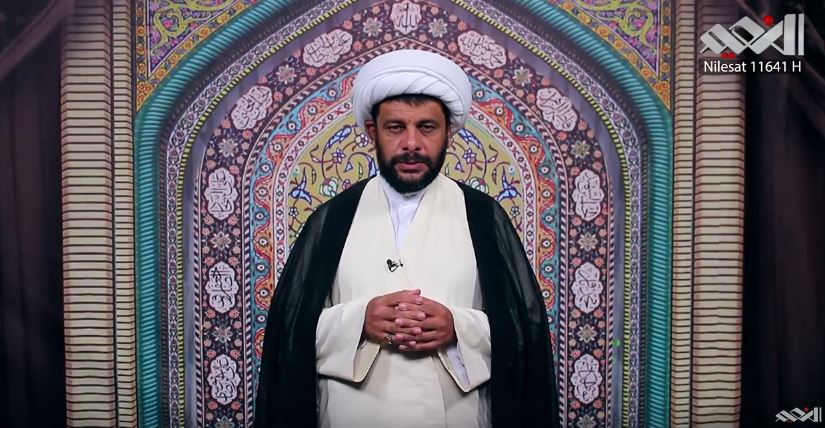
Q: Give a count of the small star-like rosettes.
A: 12